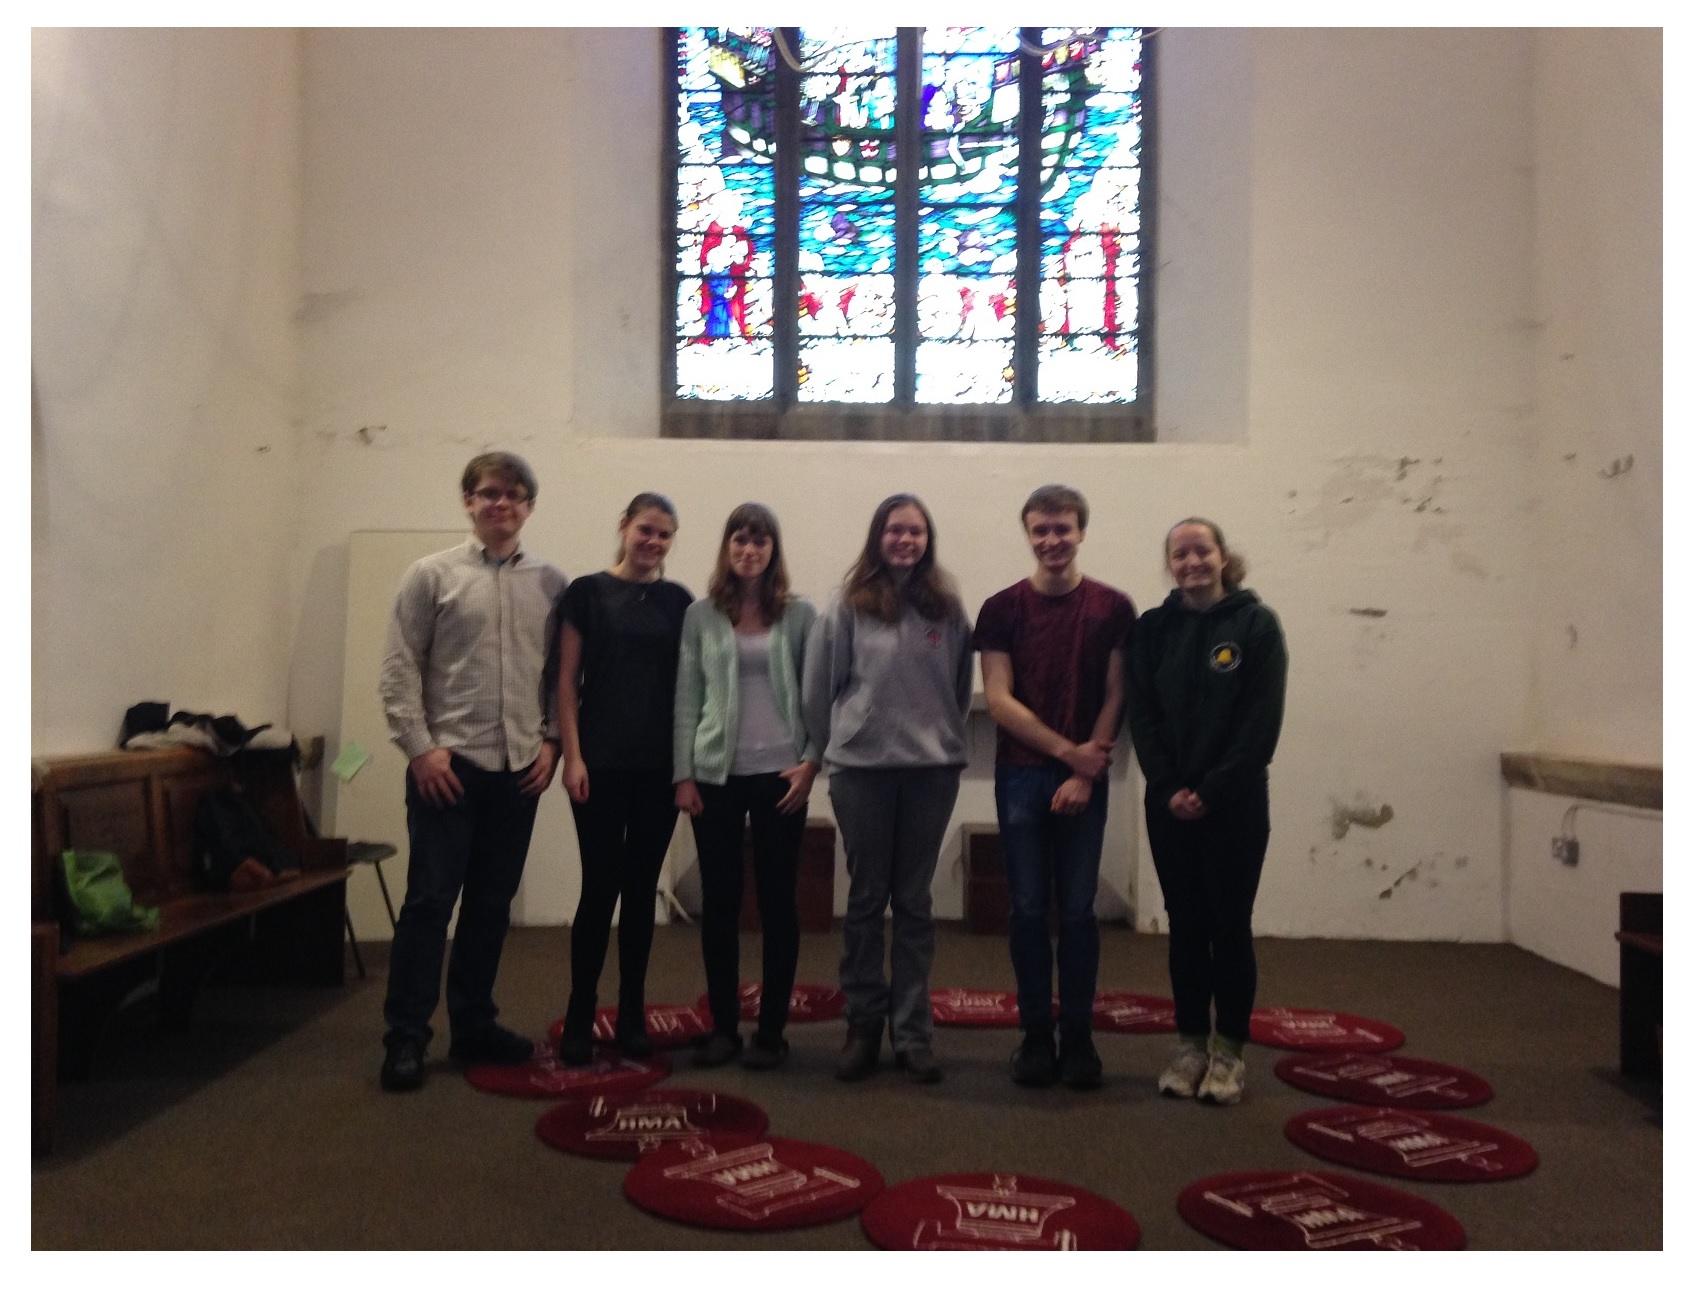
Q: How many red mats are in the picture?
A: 12